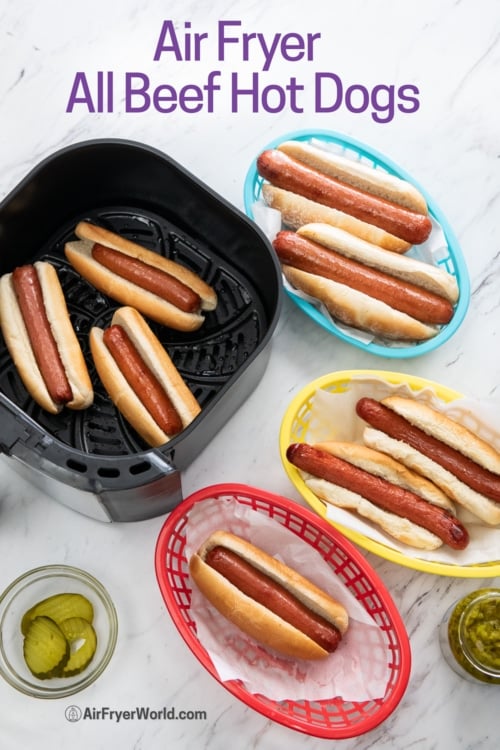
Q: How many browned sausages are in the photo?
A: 8